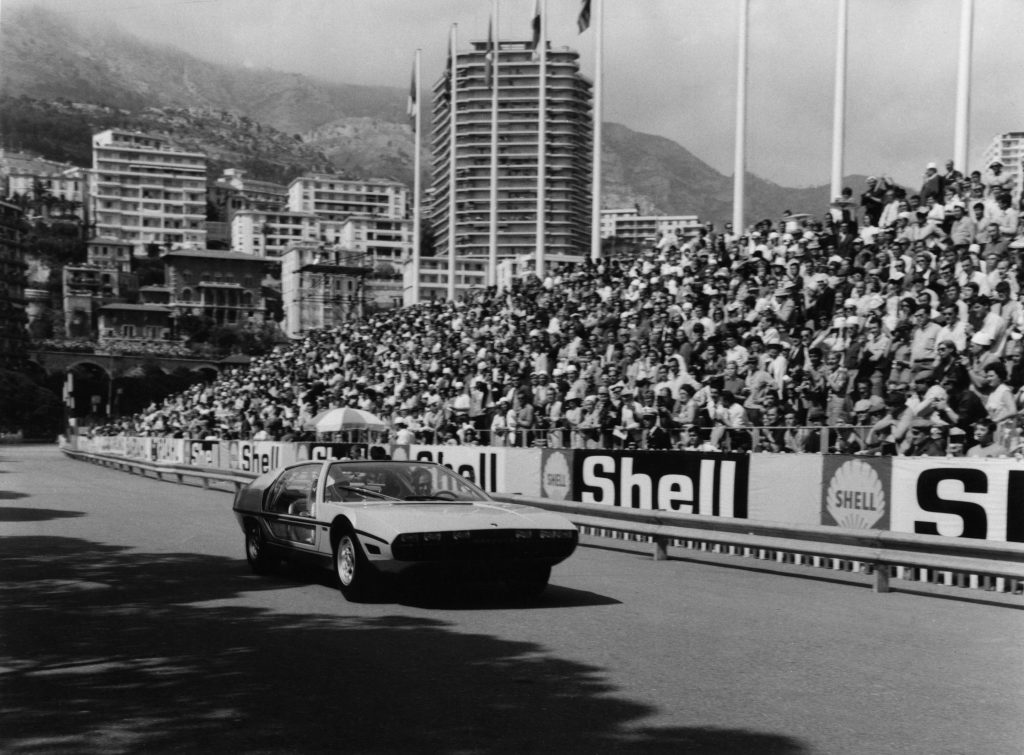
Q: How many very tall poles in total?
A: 8